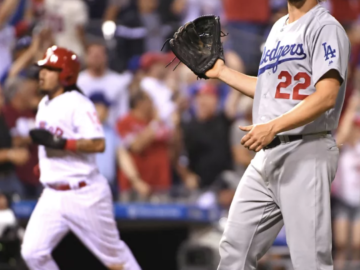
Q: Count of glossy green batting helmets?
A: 0